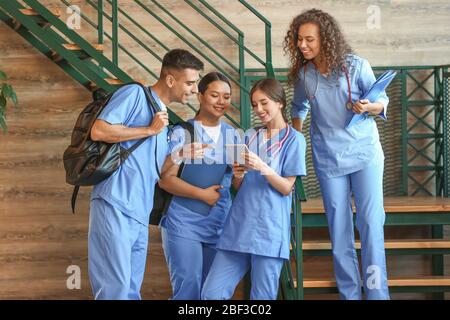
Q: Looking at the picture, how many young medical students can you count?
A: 4